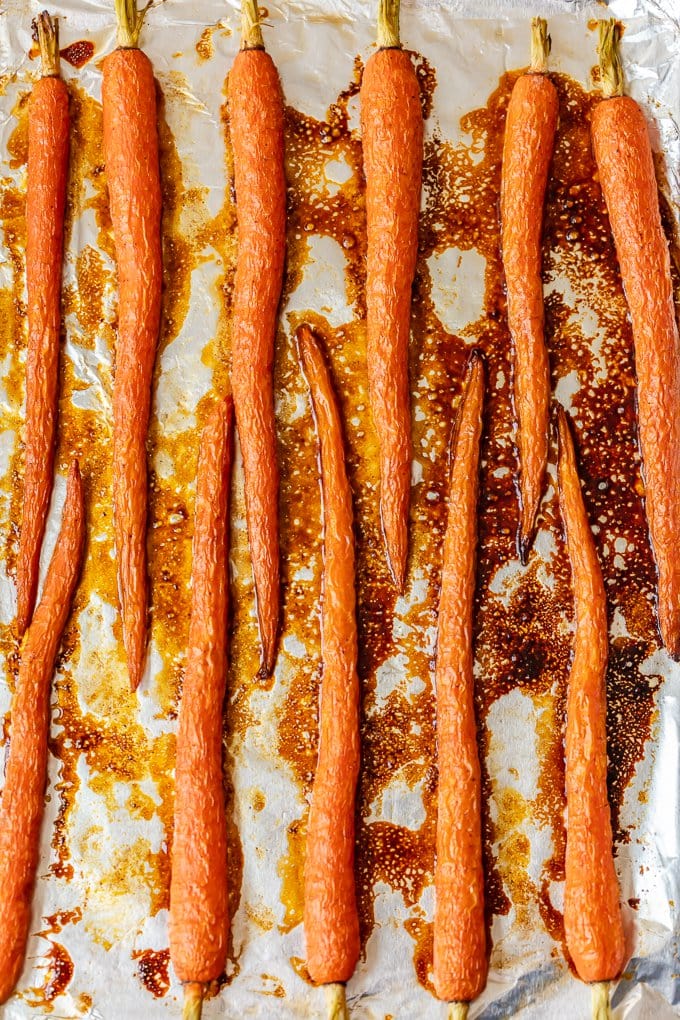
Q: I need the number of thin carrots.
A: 11